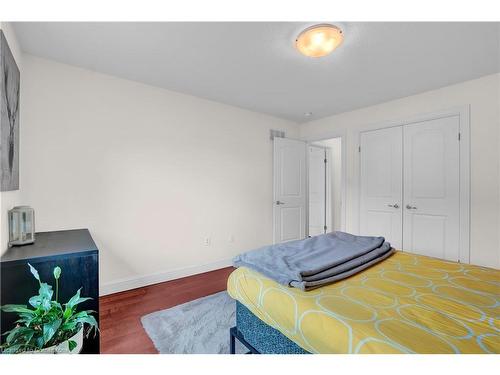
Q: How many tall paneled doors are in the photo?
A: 4